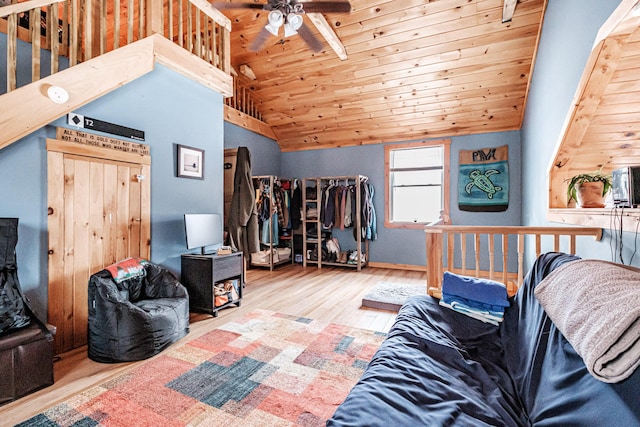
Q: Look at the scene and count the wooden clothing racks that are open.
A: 2